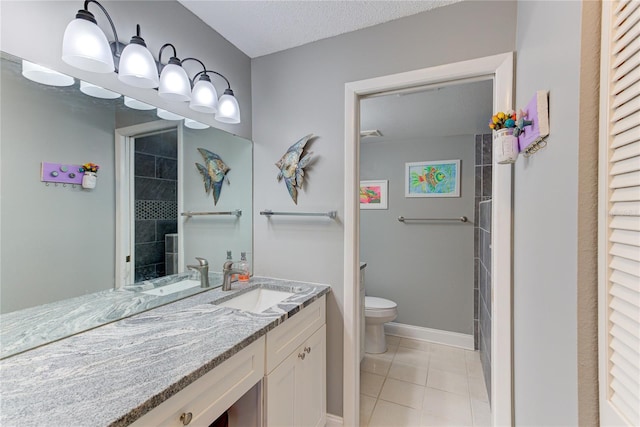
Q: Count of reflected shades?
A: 5